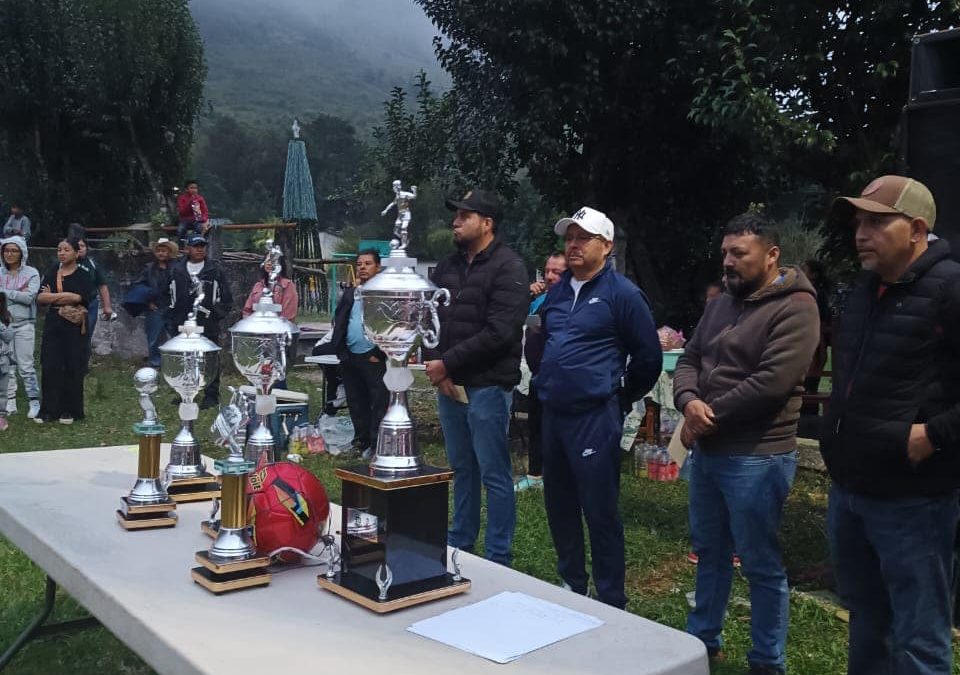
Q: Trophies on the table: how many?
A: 5